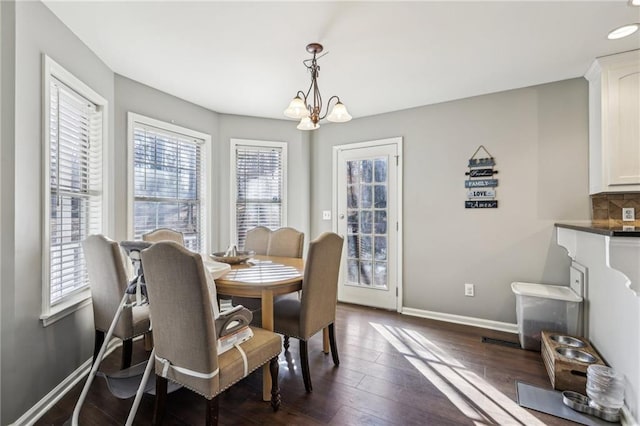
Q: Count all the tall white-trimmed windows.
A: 3